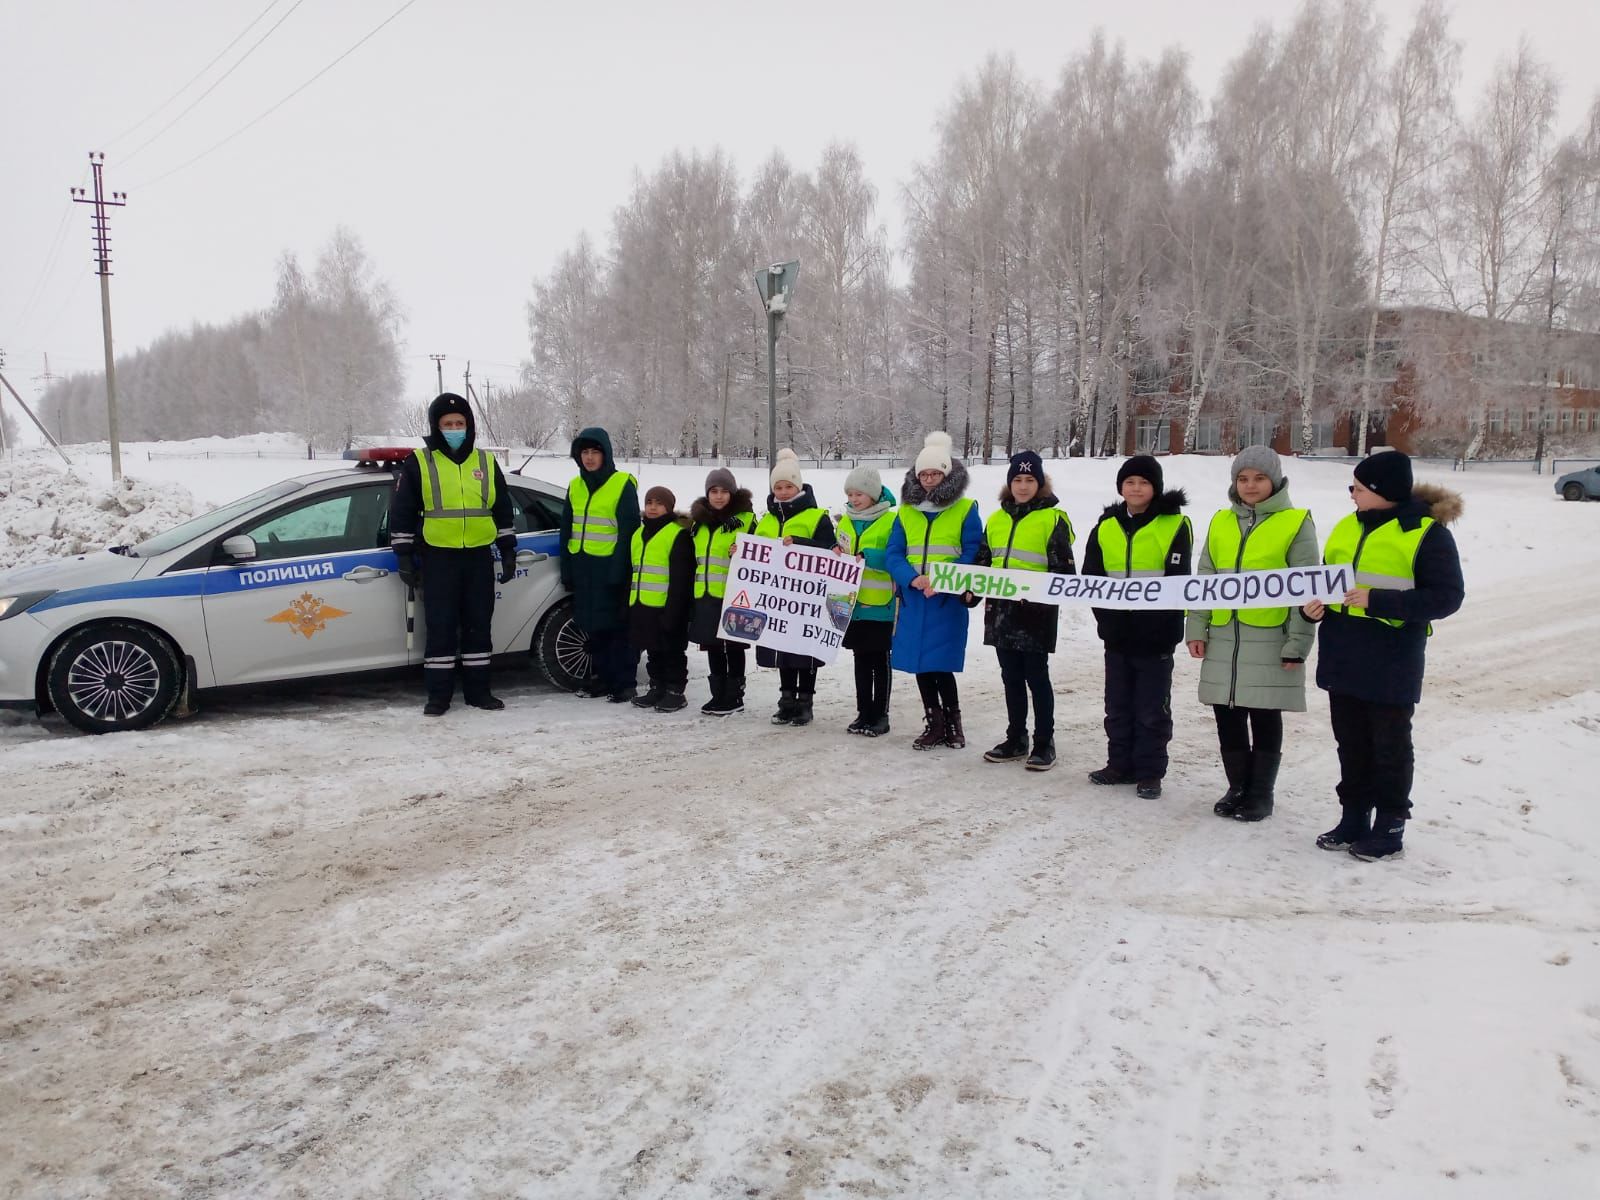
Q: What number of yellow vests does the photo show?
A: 11